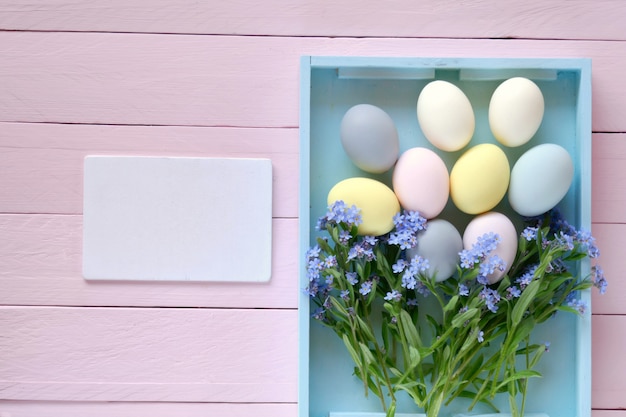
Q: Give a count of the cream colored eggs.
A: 2